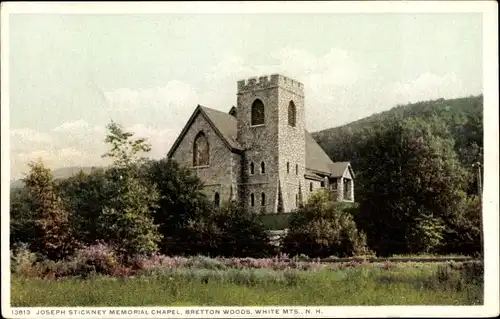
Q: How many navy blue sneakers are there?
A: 0